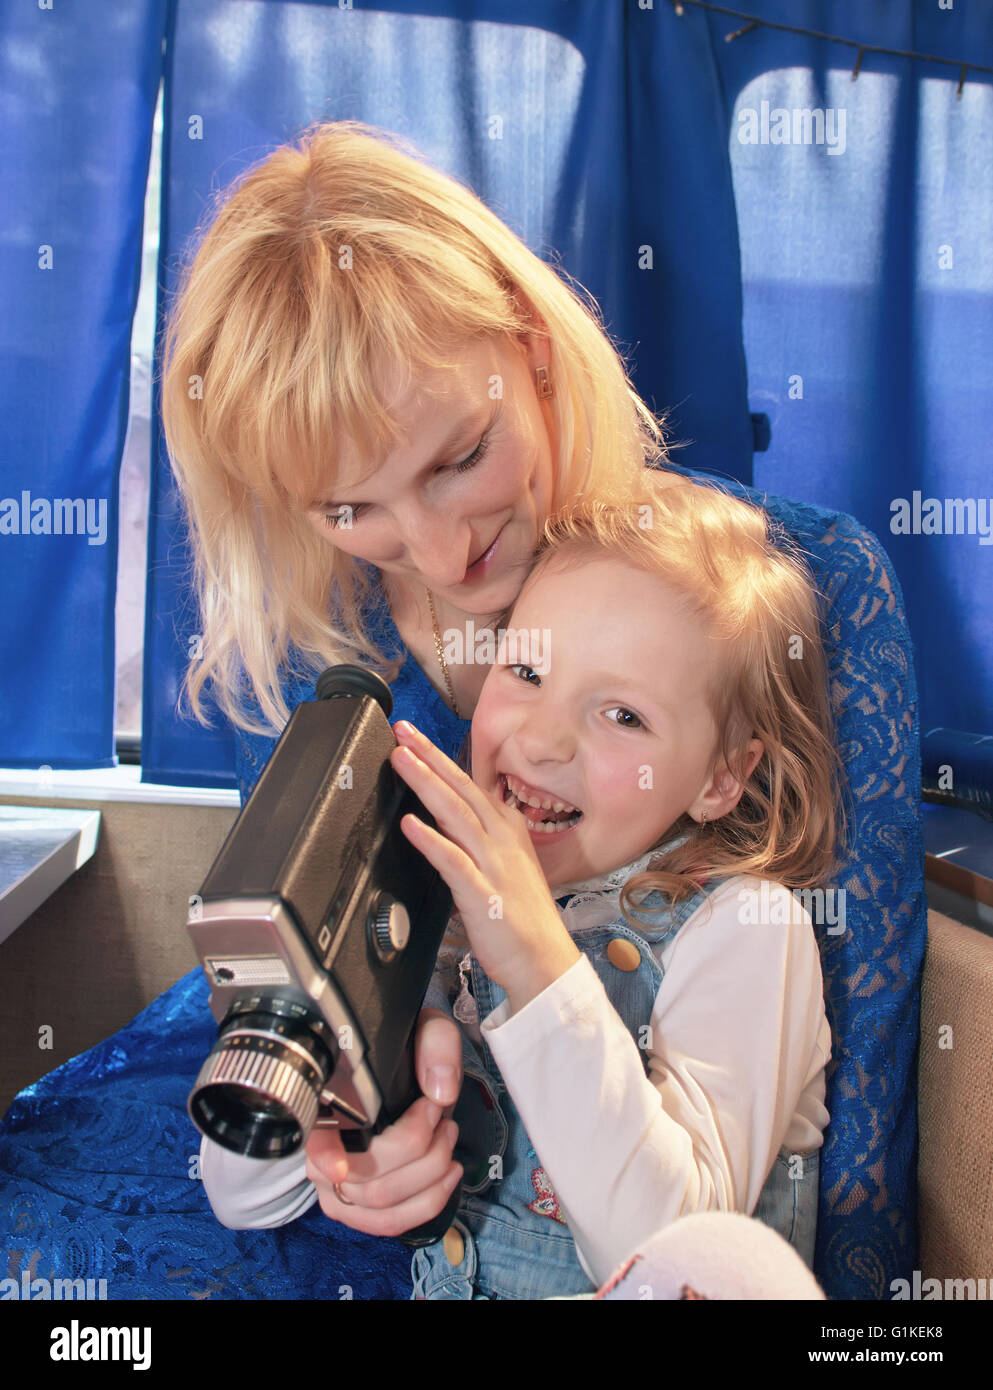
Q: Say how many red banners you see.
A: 0